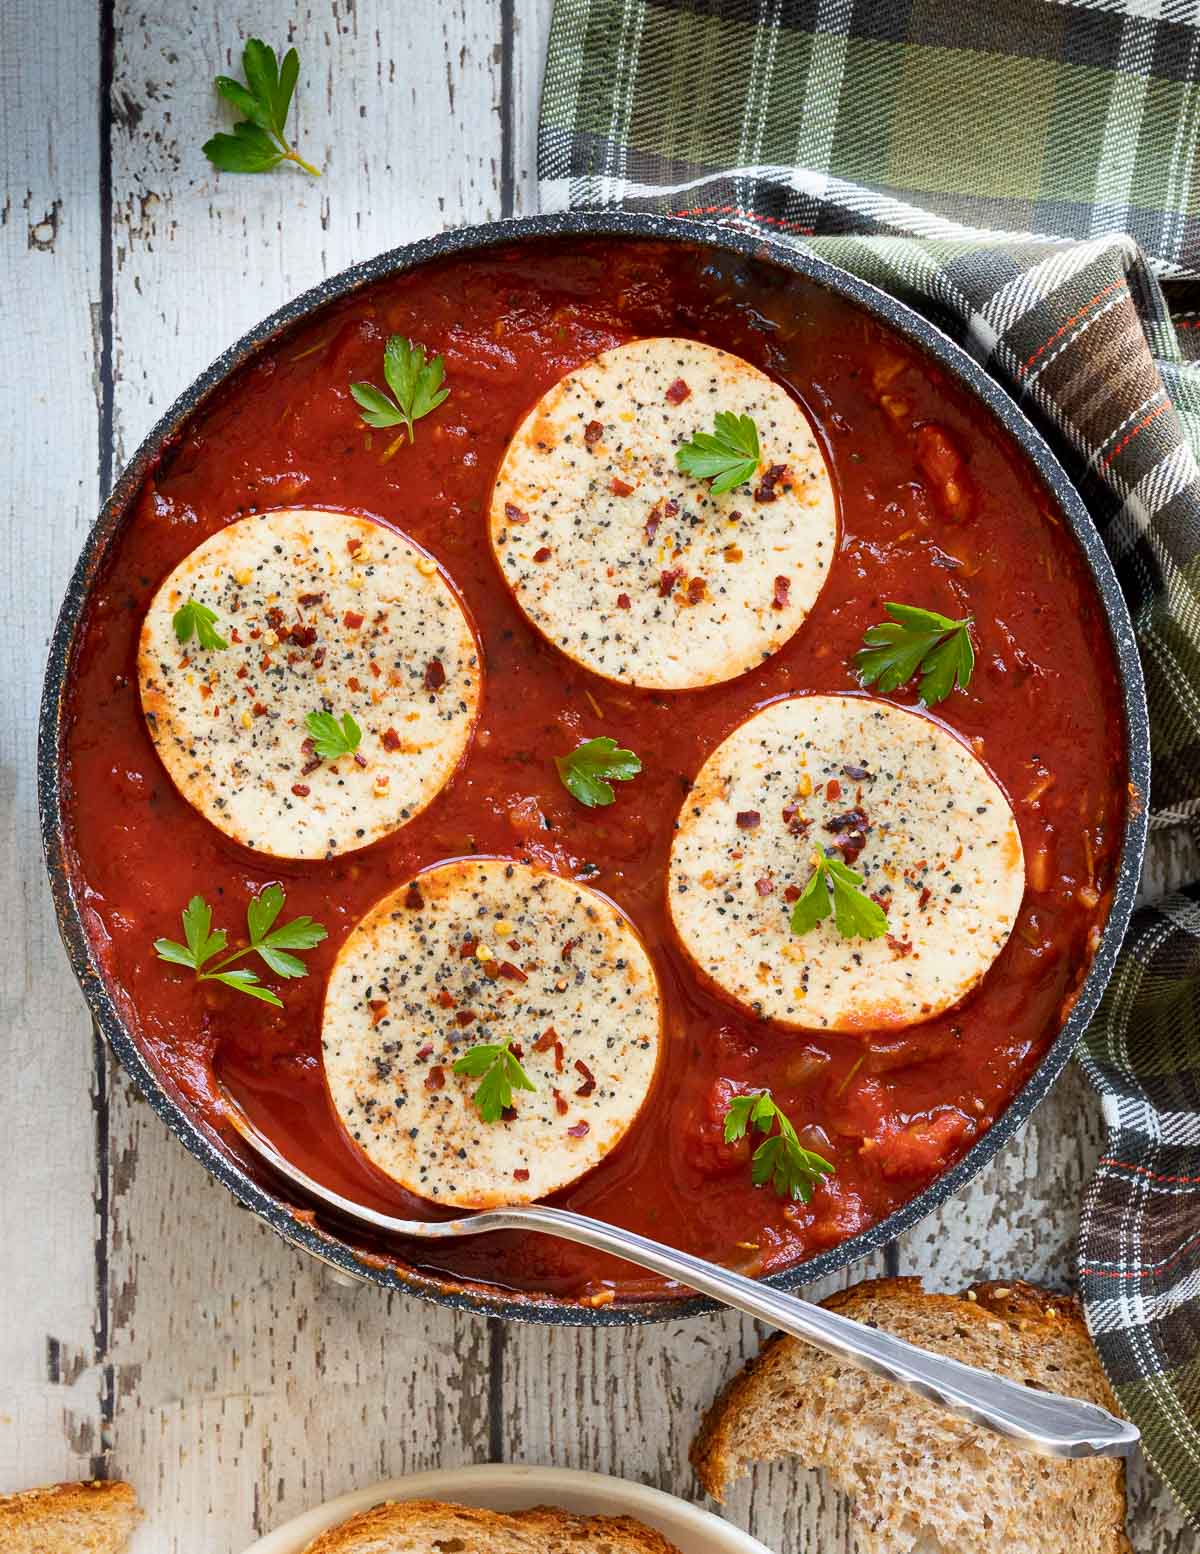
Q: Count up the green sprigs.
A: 11